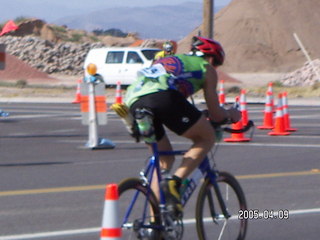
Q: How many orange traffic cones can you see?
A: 10